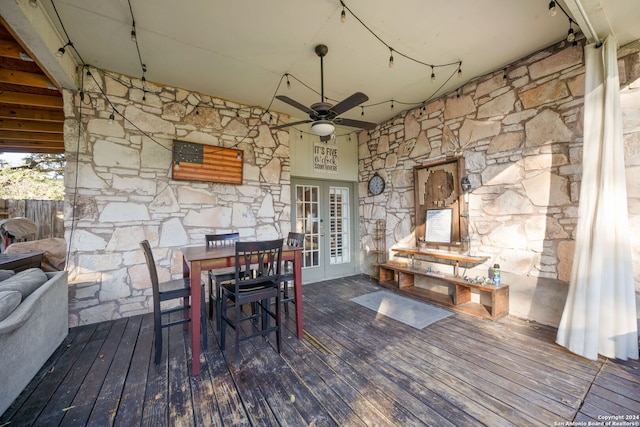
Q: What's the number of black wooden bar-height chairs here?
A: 4